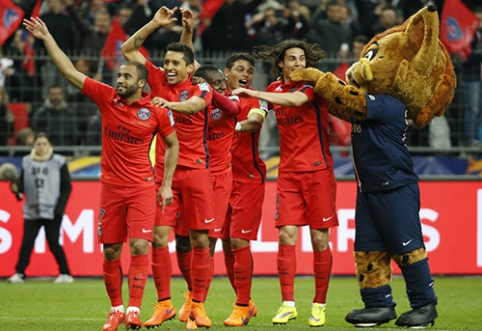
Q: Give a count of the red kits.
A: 5